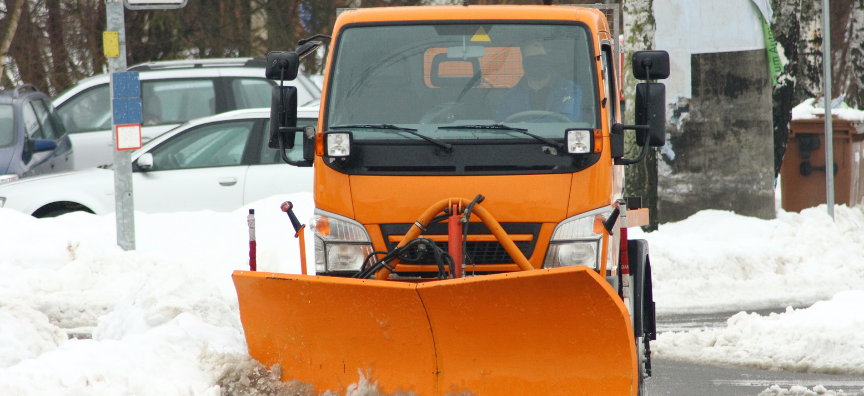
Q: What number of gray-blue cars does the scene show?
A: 1